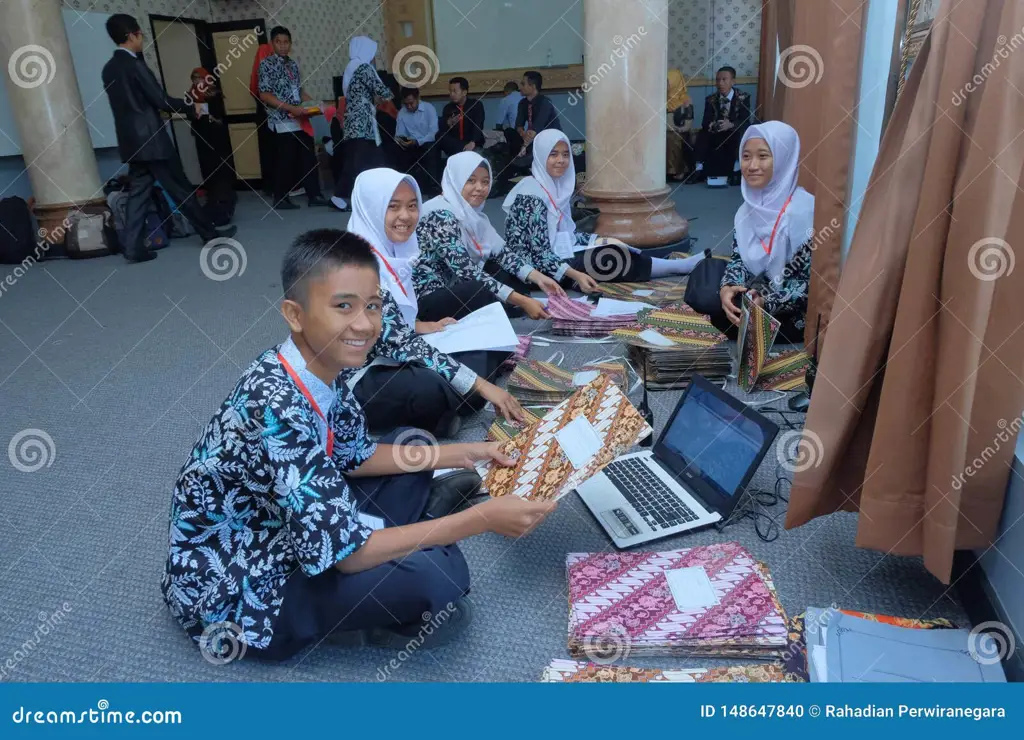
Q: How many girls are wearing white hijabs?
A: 5